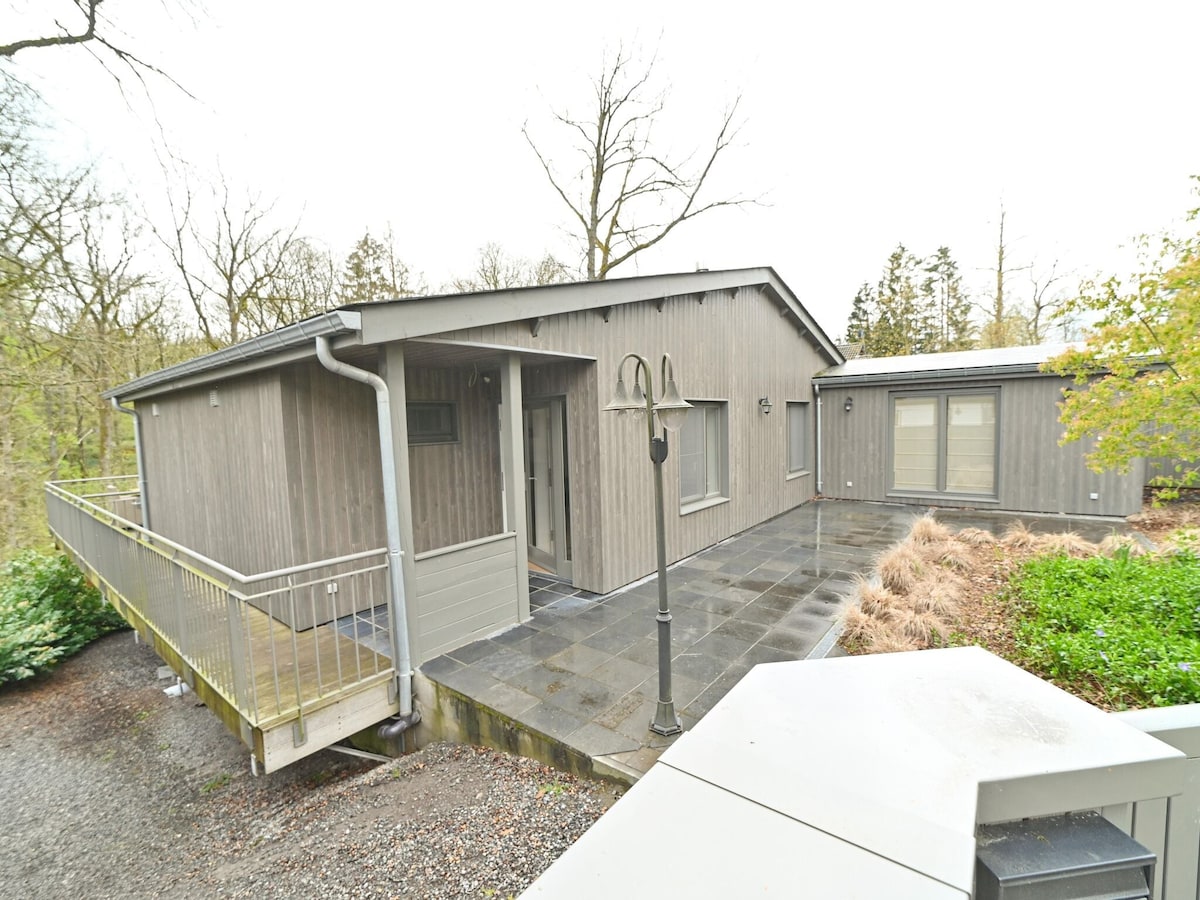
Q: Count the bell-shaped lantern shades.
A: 3